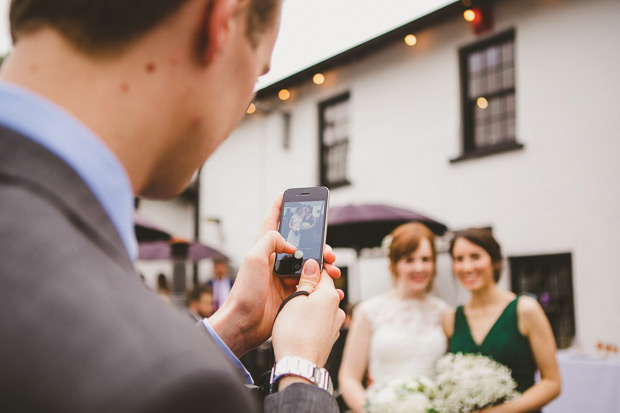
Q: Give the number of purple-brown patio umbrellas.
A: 3